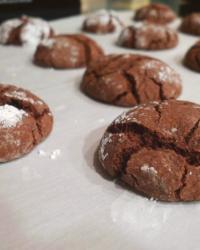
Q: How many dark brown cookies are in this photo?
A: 10